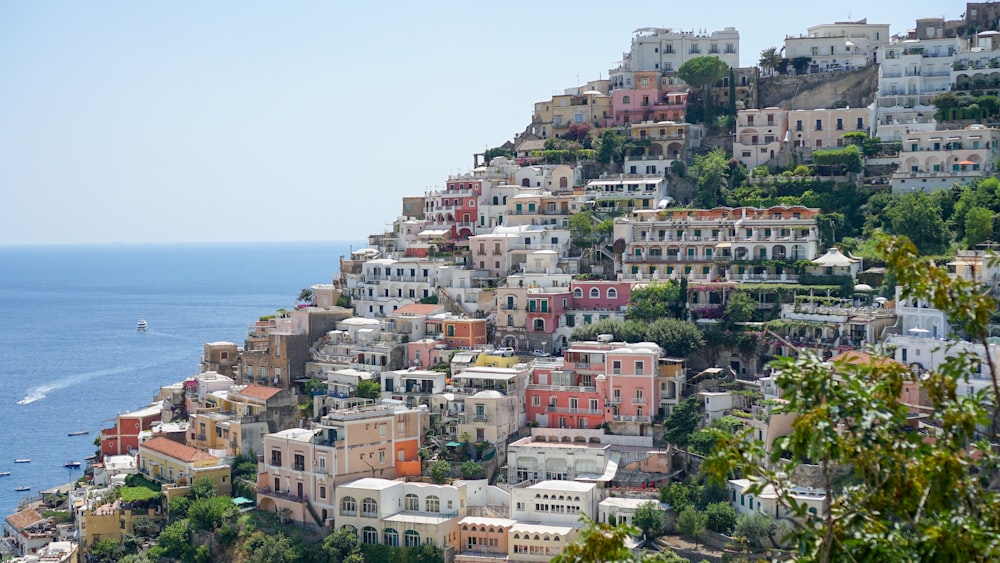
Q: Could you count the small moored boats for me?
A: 5